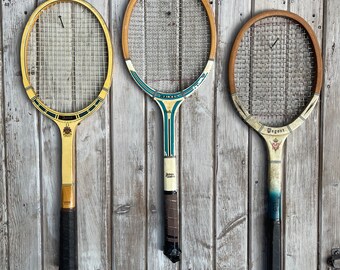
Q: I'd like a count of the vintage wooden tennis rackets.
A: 3